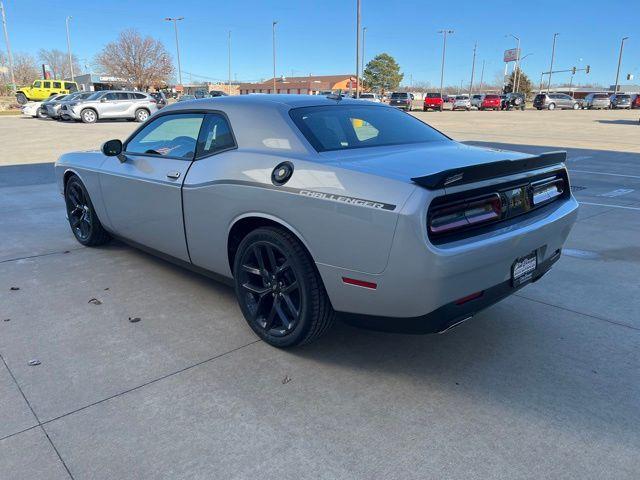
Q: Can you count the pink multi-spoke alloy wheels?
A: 0